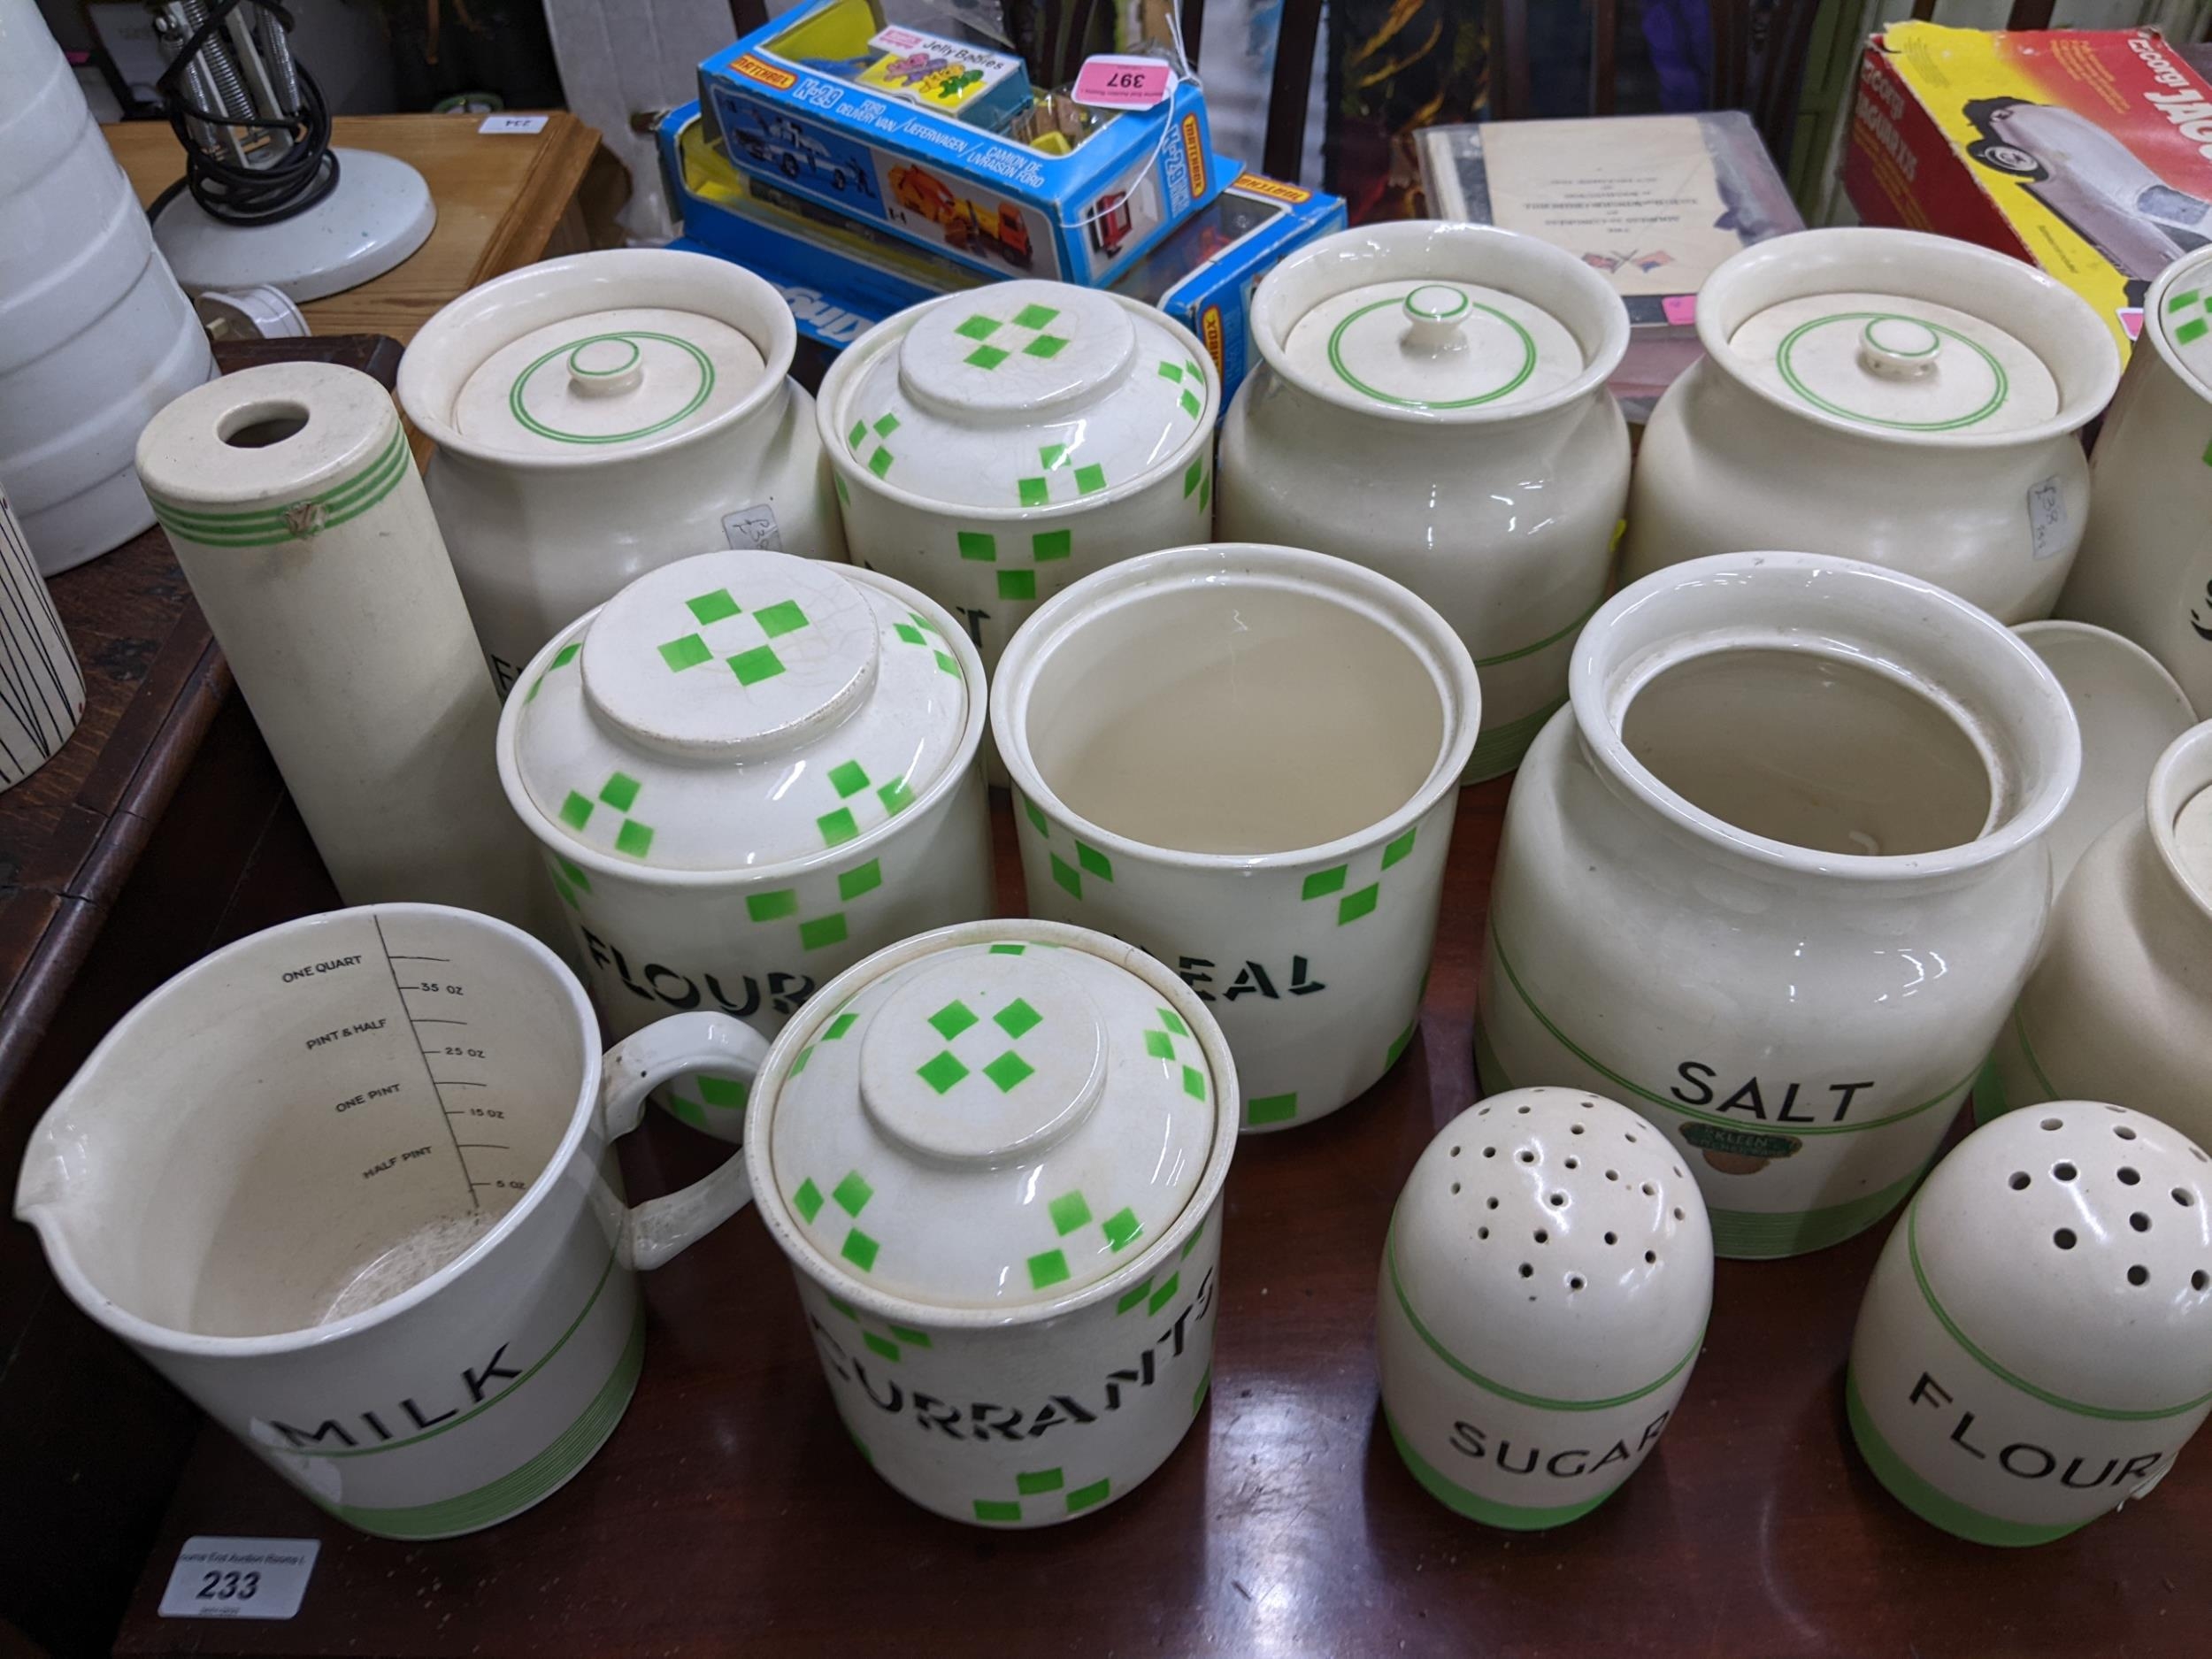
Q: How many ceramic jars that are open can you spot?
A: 2